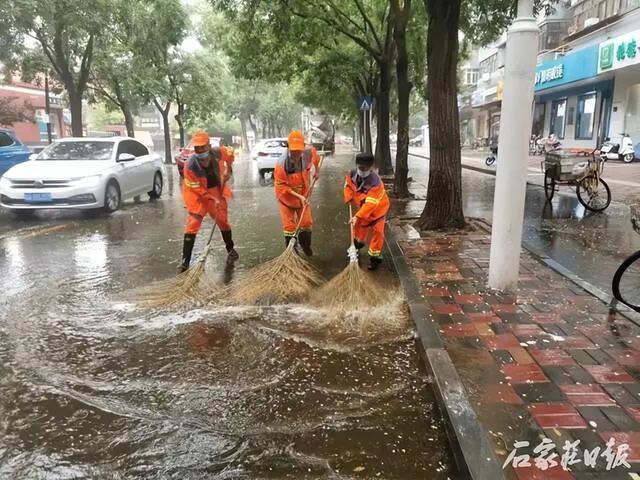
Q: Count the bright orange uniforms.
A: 3